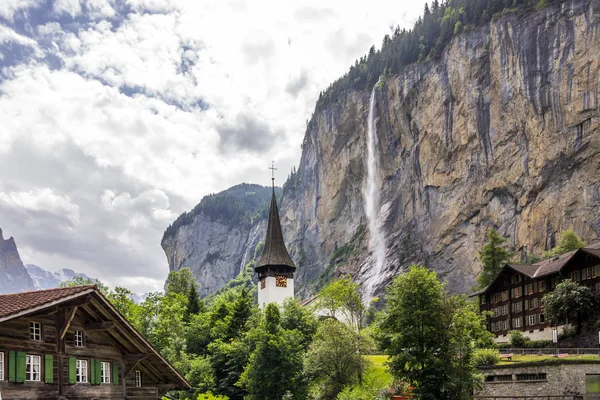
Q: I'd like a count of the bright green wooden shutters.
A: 7